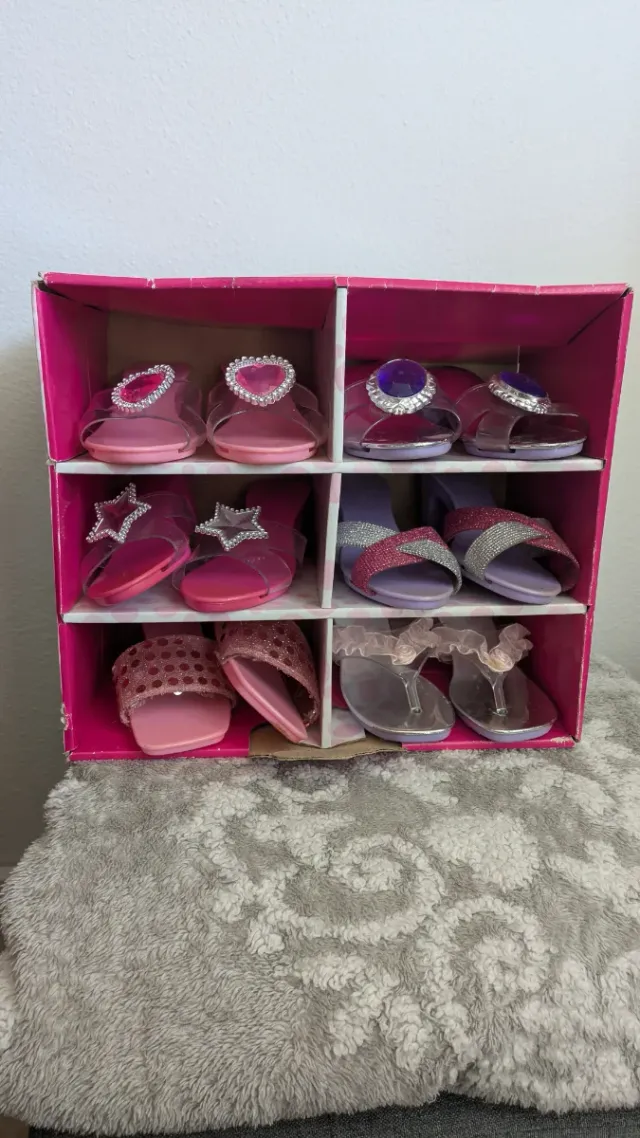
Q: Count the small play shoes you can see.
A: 12